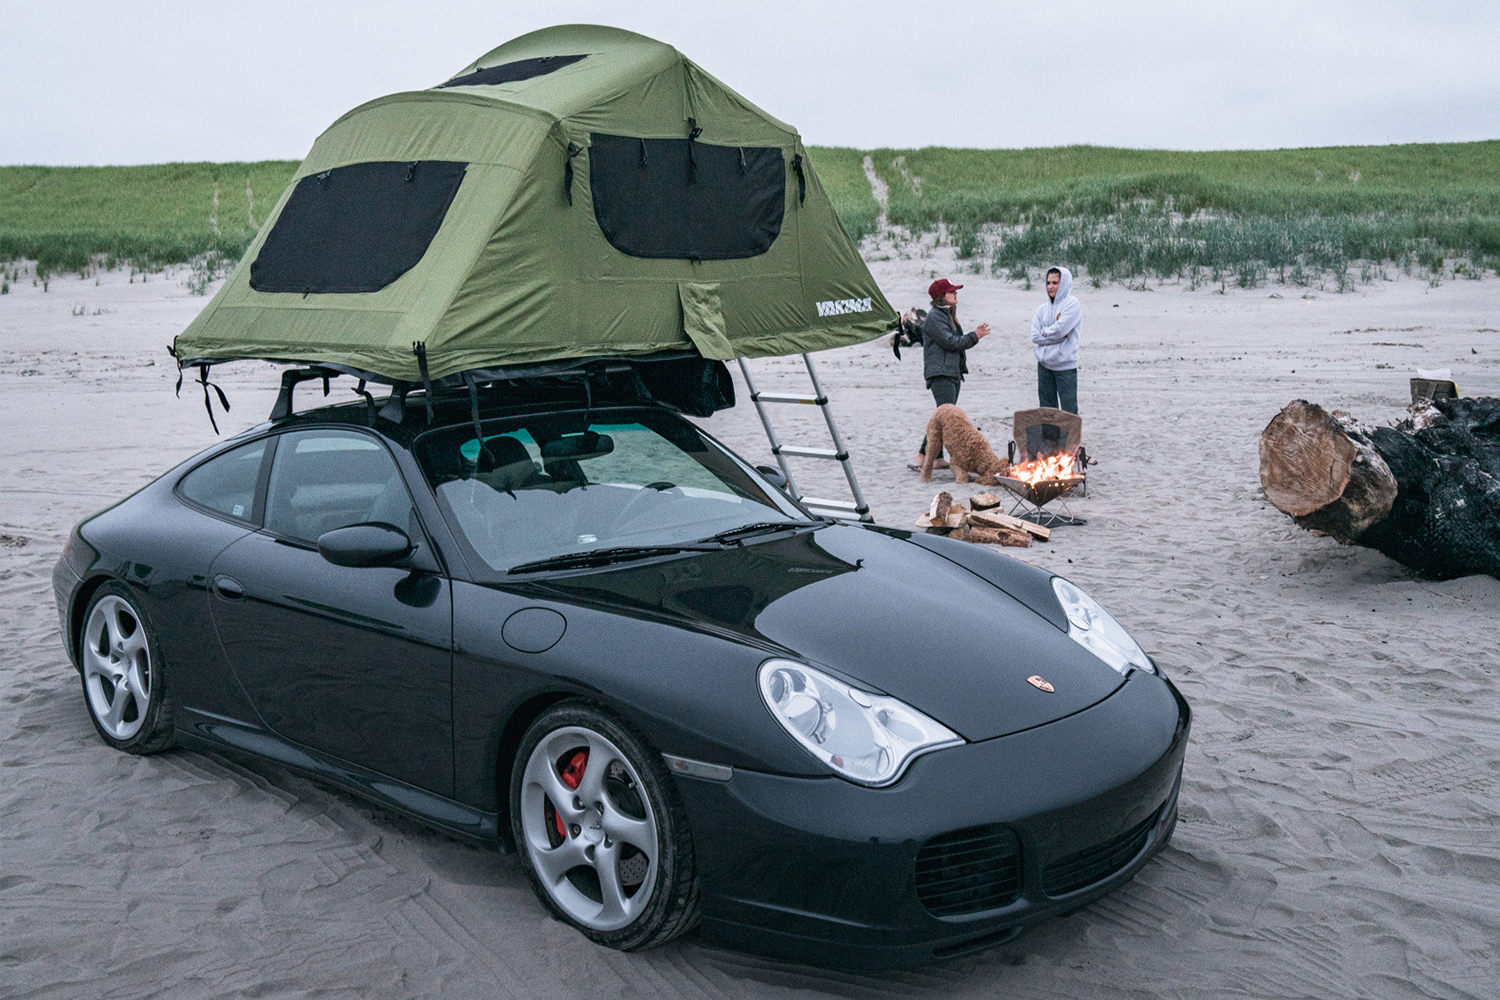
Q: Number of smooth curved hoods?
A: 1